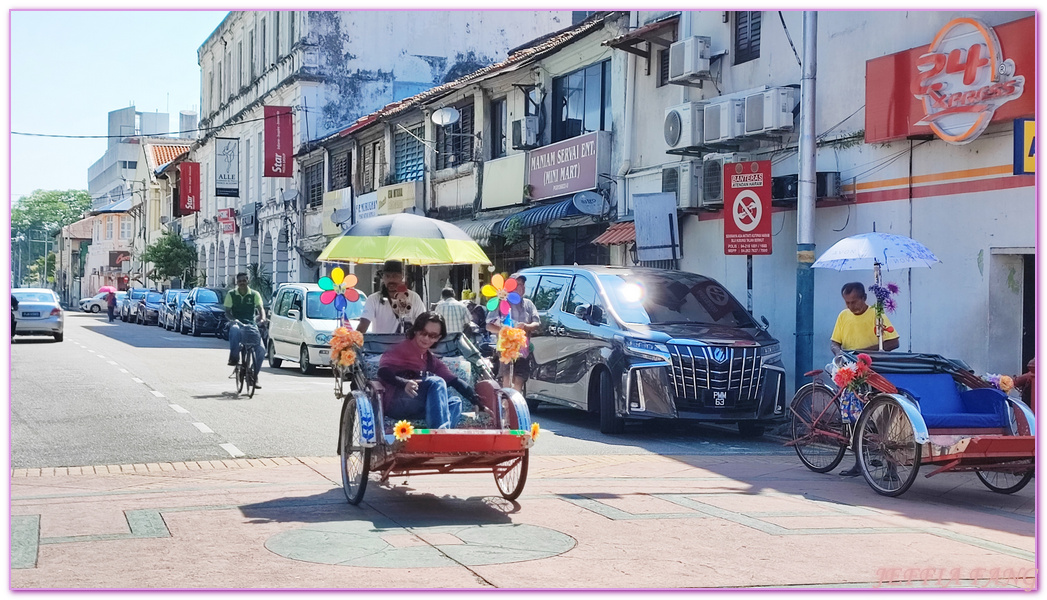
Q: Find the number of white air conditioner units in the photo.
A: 7